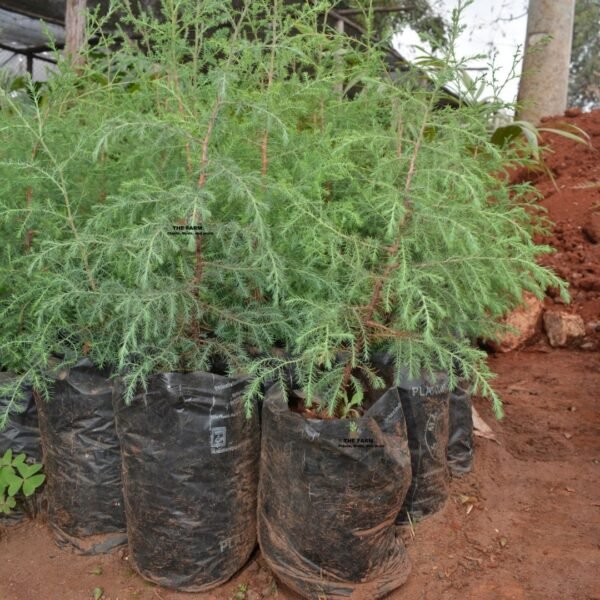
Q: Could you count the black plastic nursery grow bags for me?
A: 6